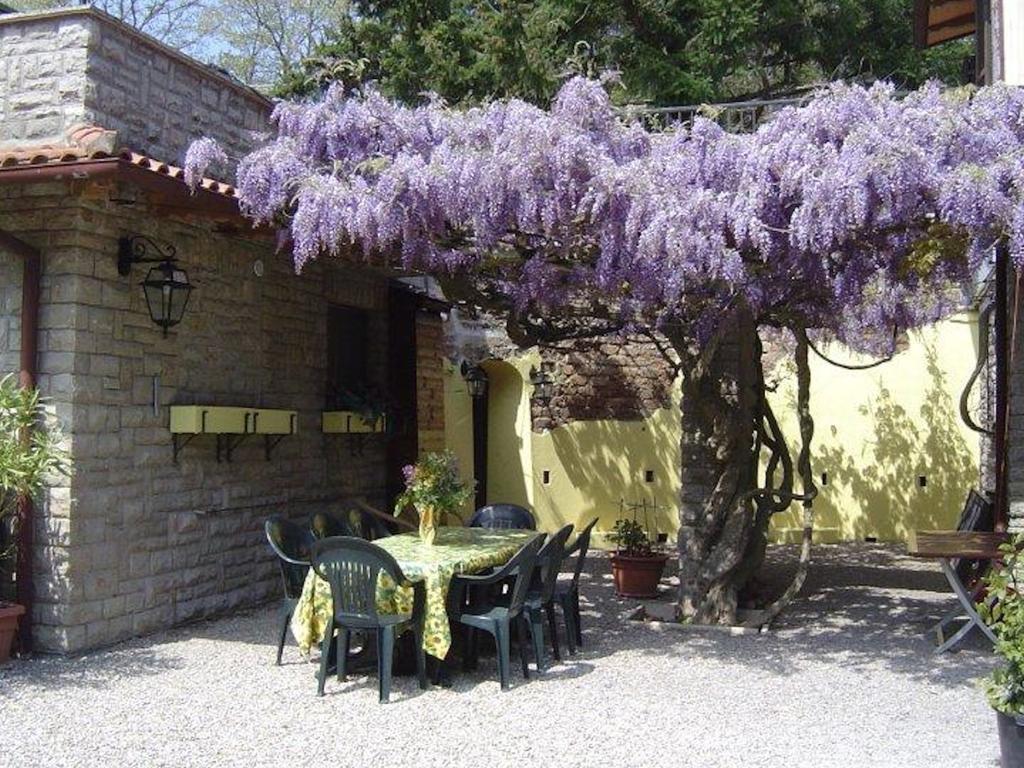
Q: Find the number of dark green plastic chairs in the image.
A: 8